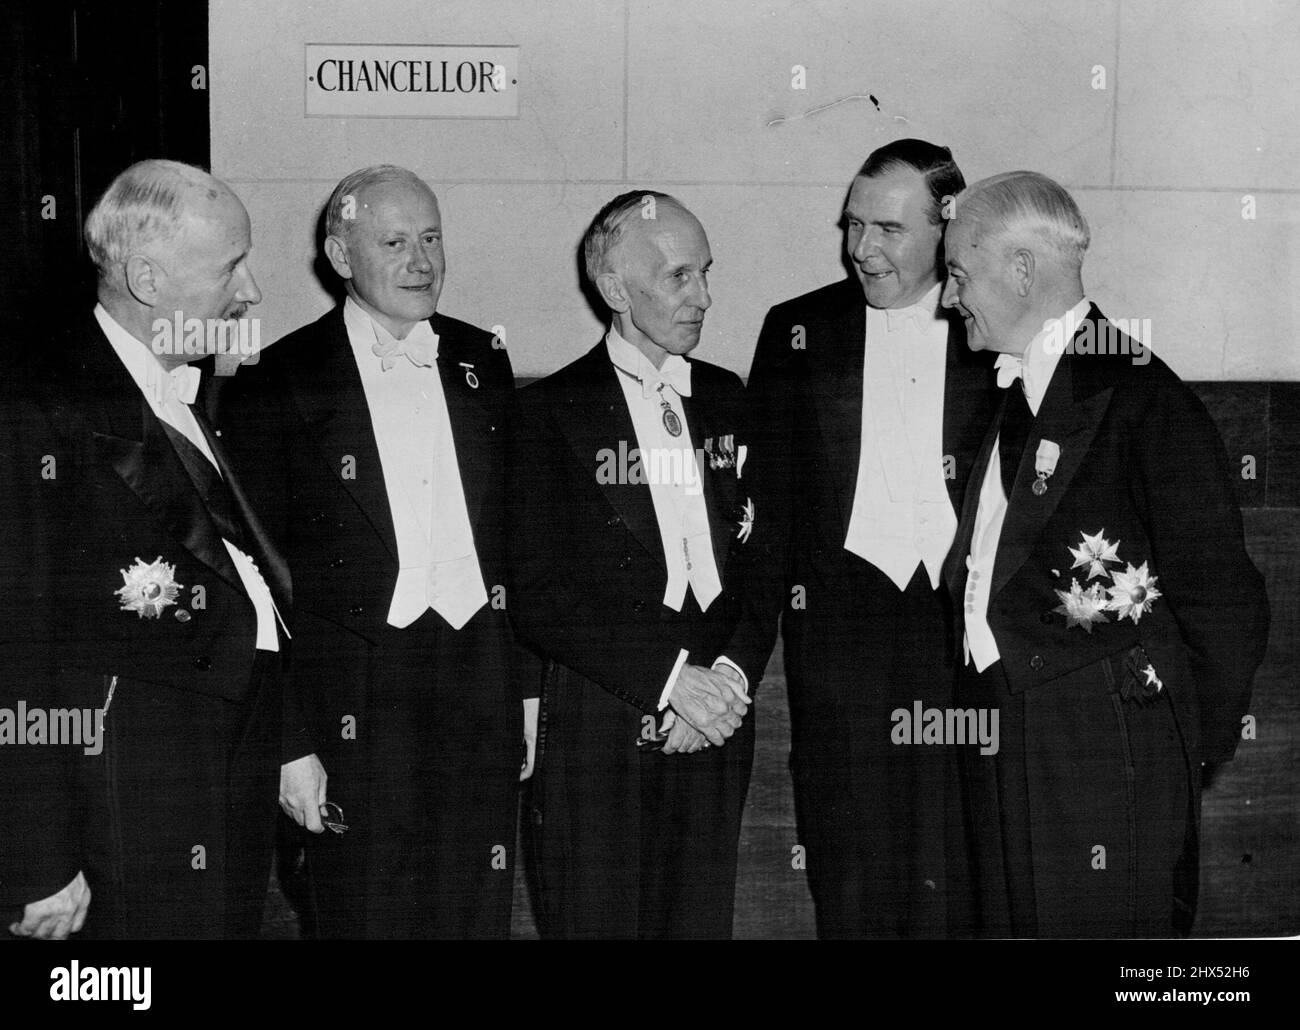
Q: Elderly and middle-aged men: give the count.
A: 5